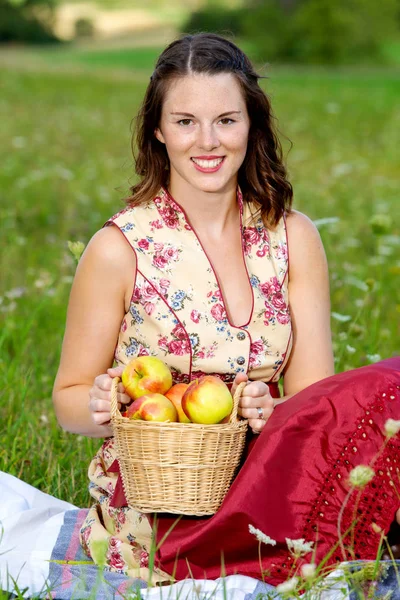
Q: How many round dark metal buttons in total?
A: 2